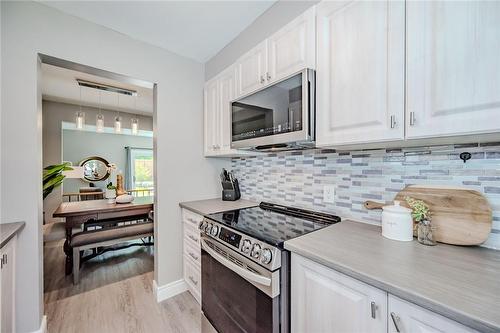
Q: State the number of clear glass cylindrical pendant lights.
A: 4